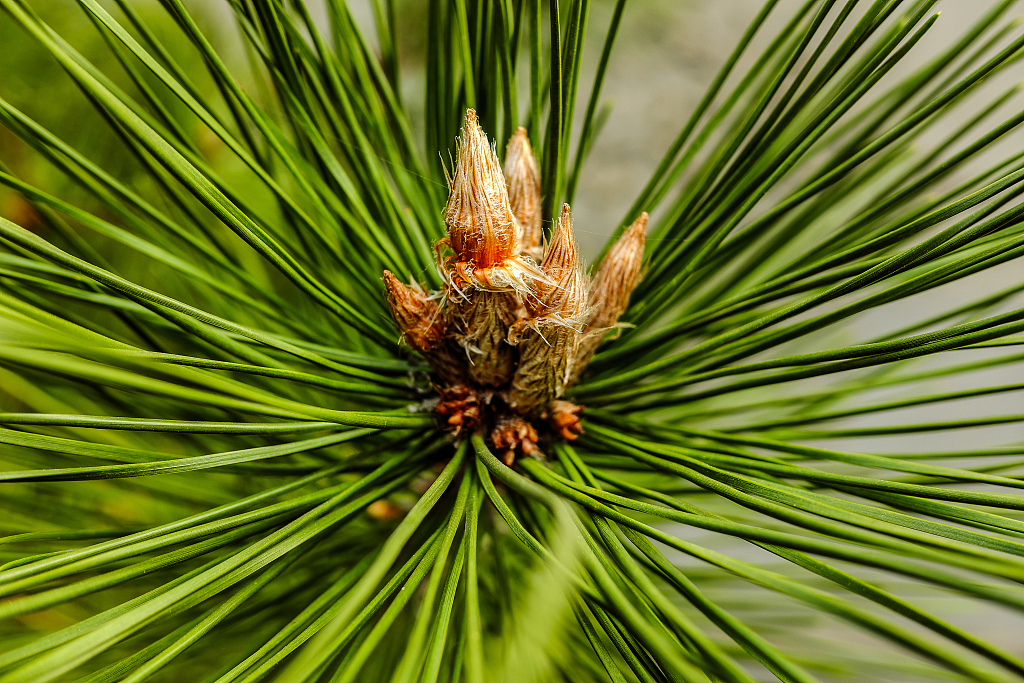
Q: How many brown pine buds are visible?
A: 5